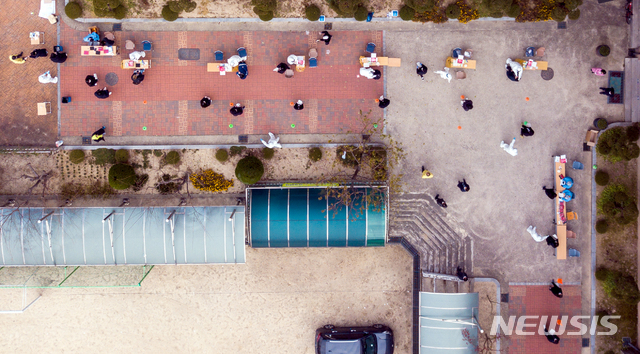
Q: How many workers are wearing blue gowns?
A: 3